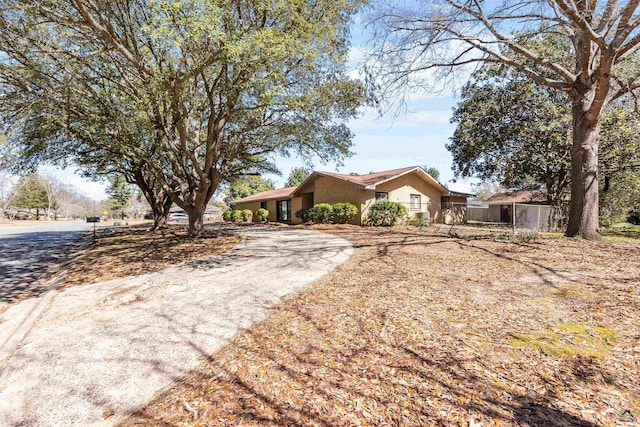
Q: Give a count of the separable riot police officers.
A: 0